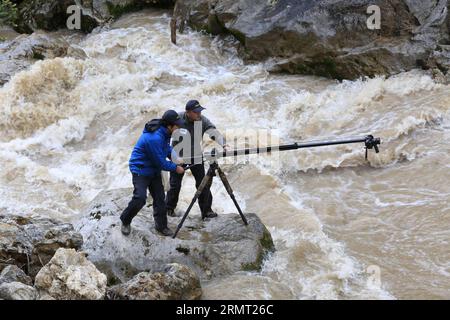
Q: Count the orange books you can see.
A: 0